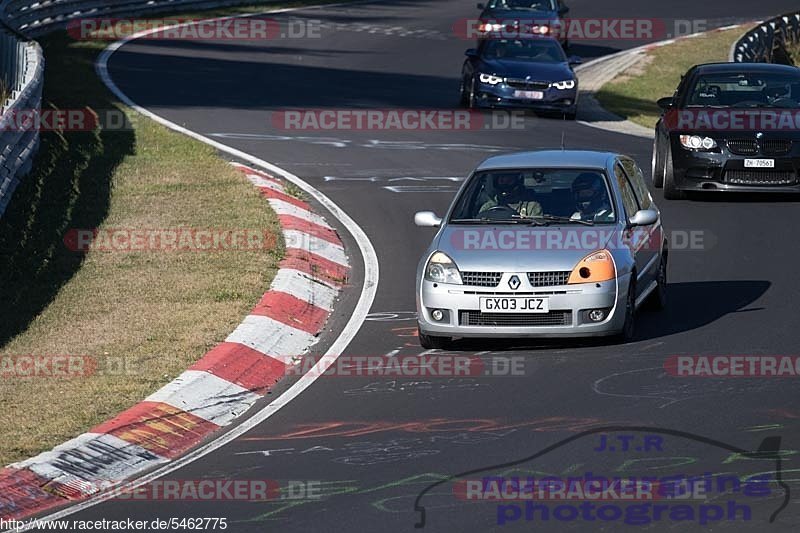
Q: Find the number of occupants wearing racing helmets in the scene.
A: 2